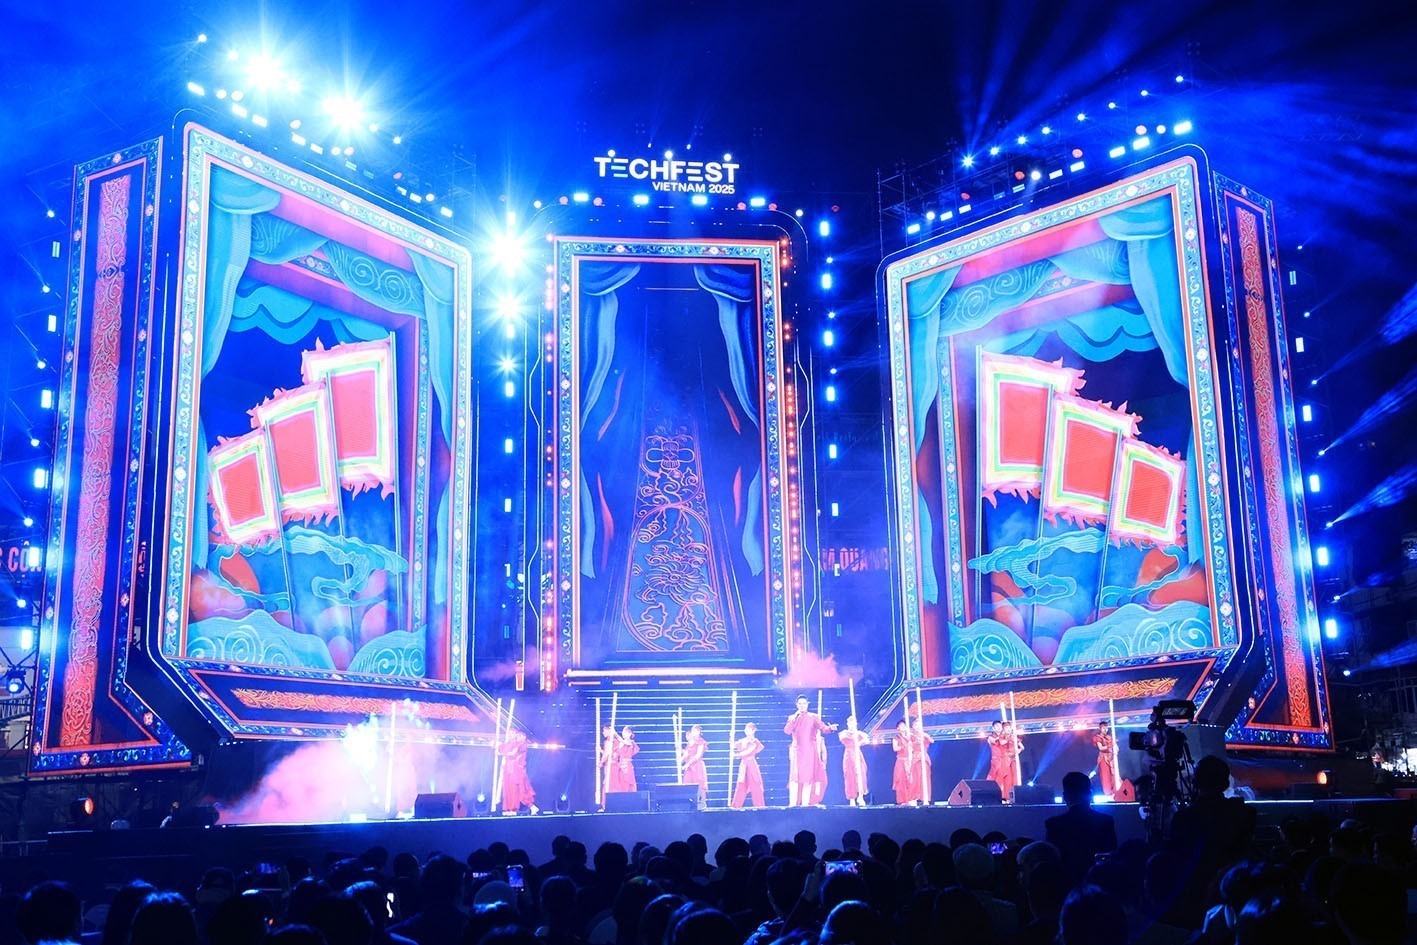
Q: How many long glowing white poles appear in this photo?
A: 15